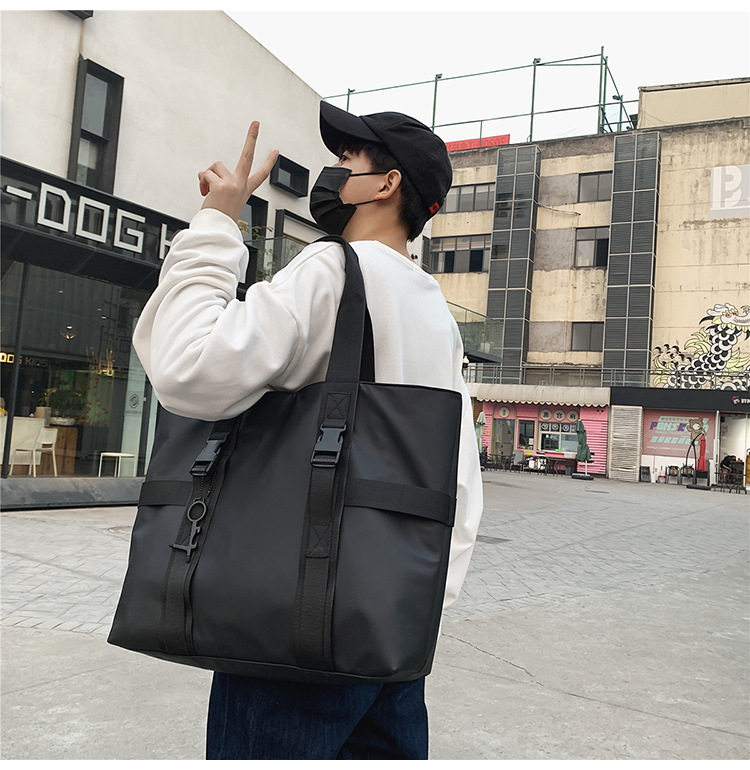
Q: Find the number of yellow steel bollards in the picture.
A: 0